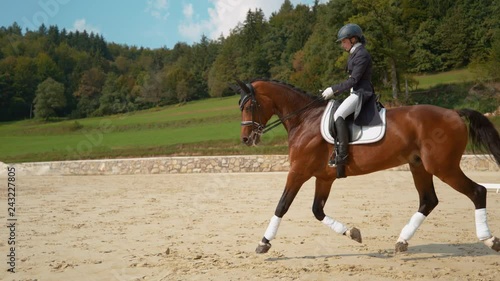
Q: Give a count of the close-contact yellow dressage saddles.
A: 0